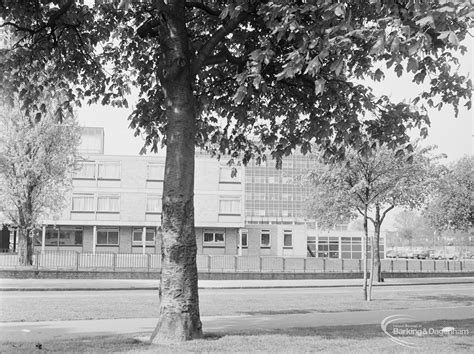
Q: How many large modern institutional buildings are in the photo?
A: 1